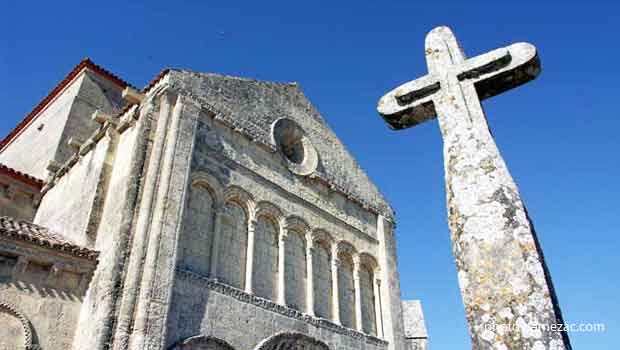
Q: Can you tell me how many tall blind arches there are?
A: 7